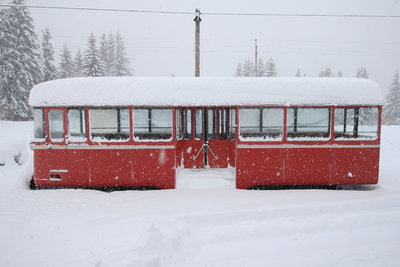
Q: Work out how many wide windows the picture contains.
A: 5